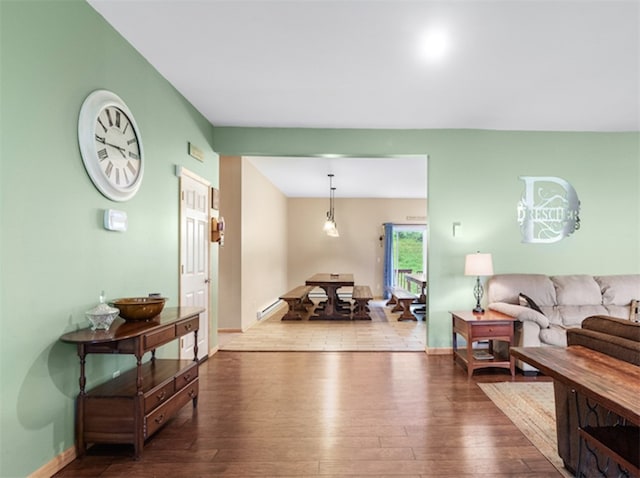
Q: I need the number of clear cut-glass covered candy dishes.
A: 1